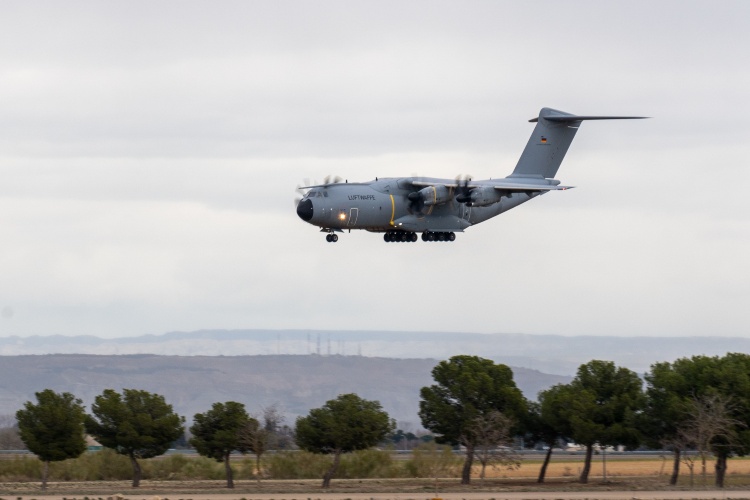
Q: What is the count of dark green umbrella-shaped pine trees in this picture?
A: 9